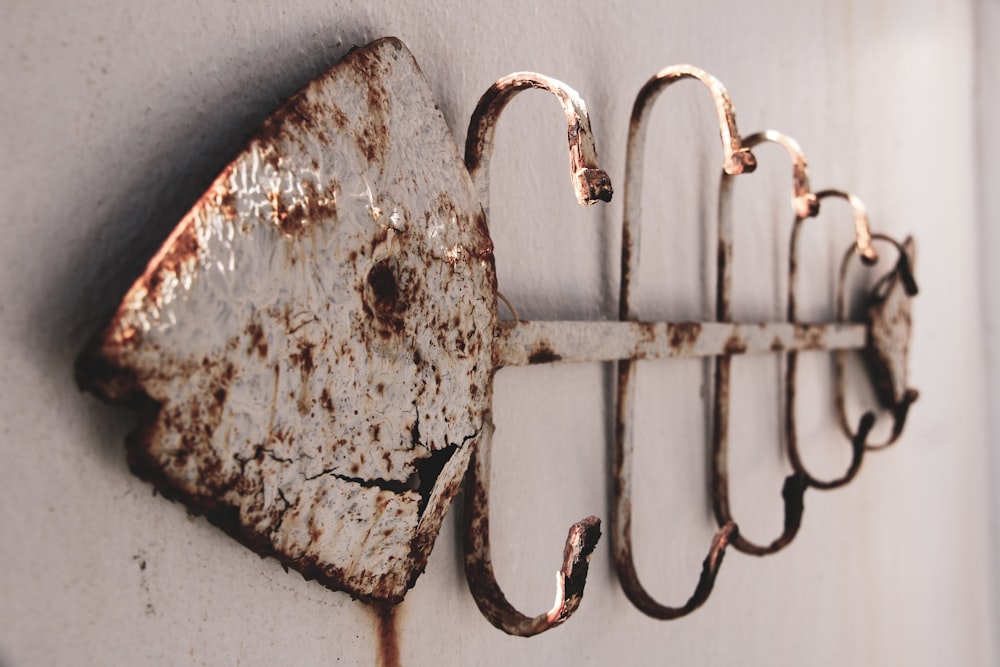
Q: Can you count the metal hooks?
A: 10